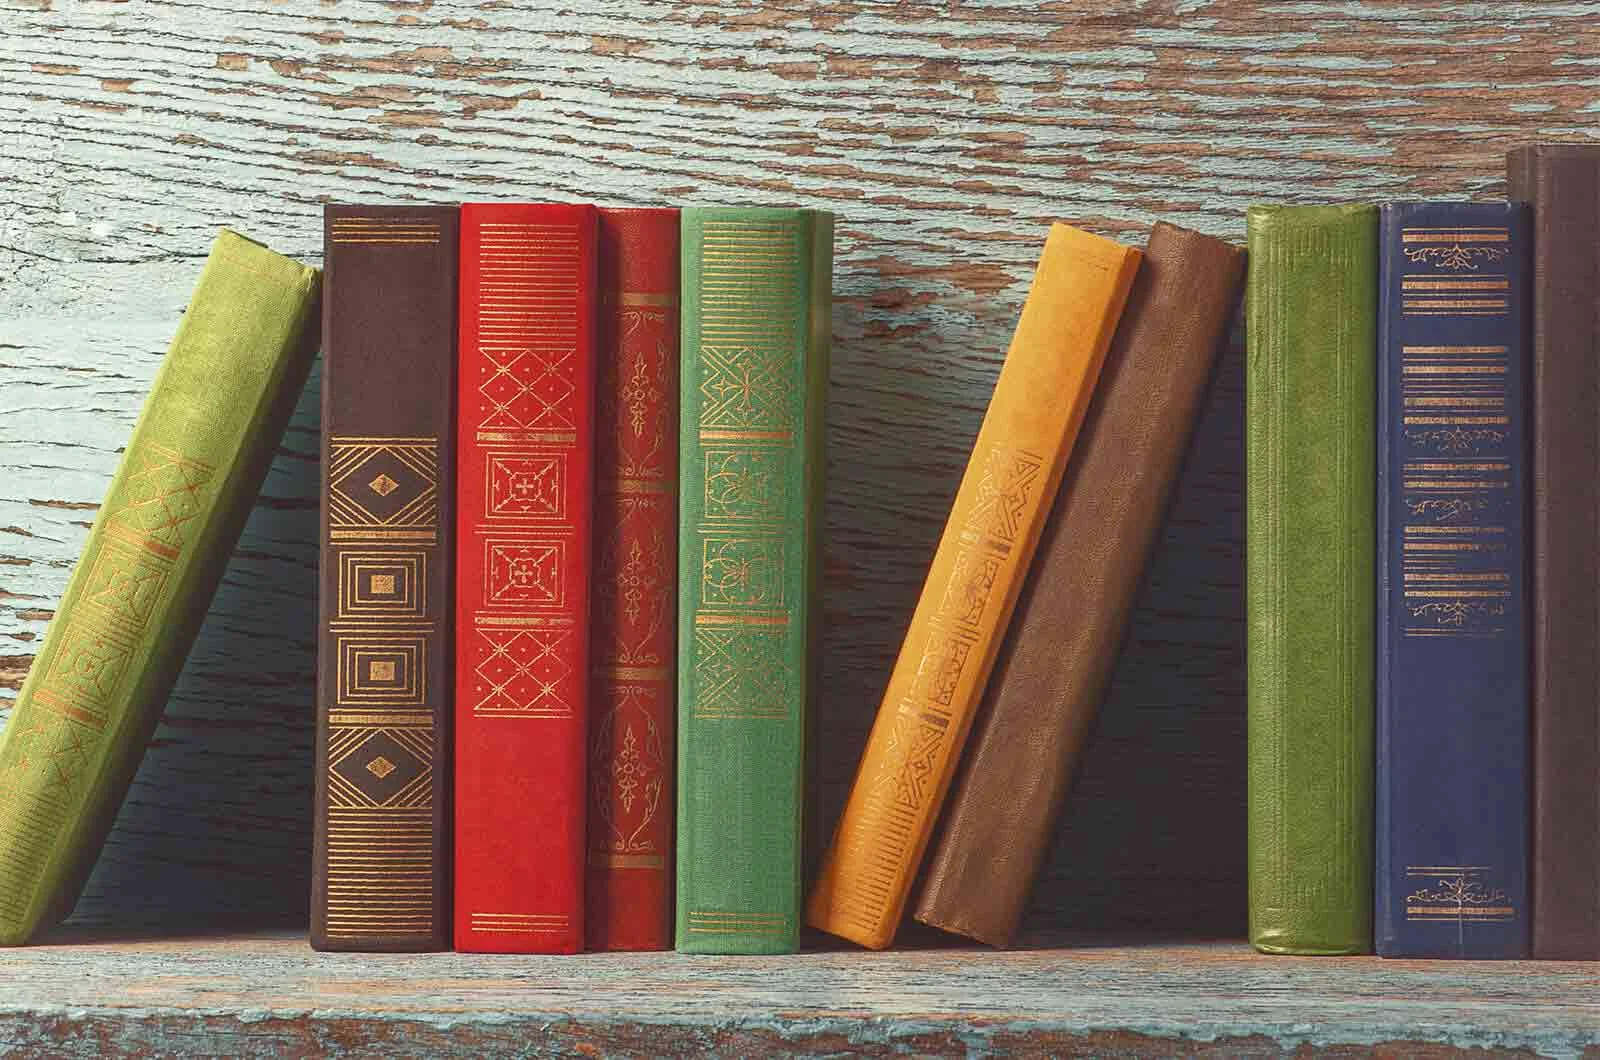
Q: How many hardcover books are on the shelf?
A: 10